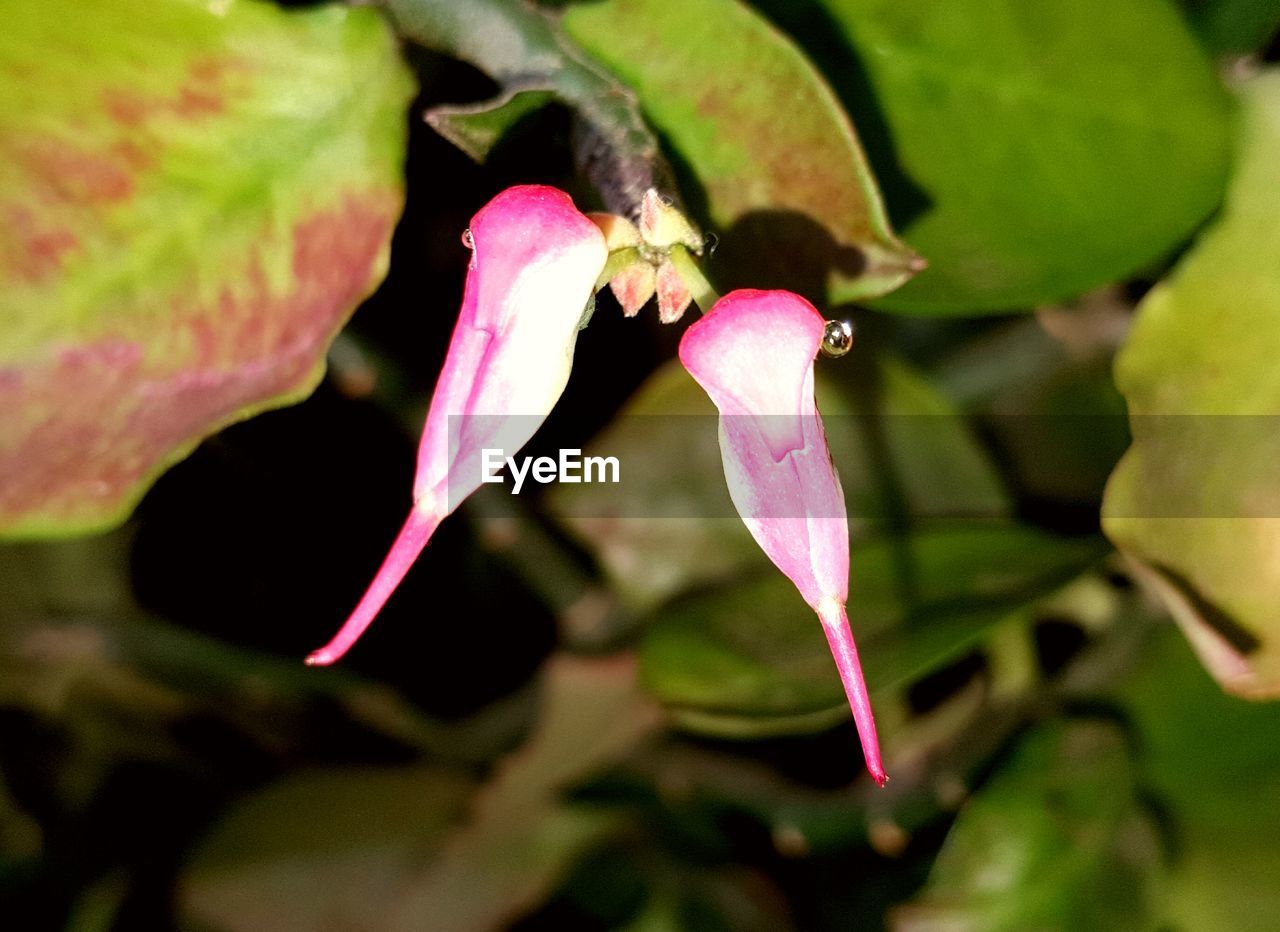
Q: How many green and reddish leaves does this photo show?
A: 2